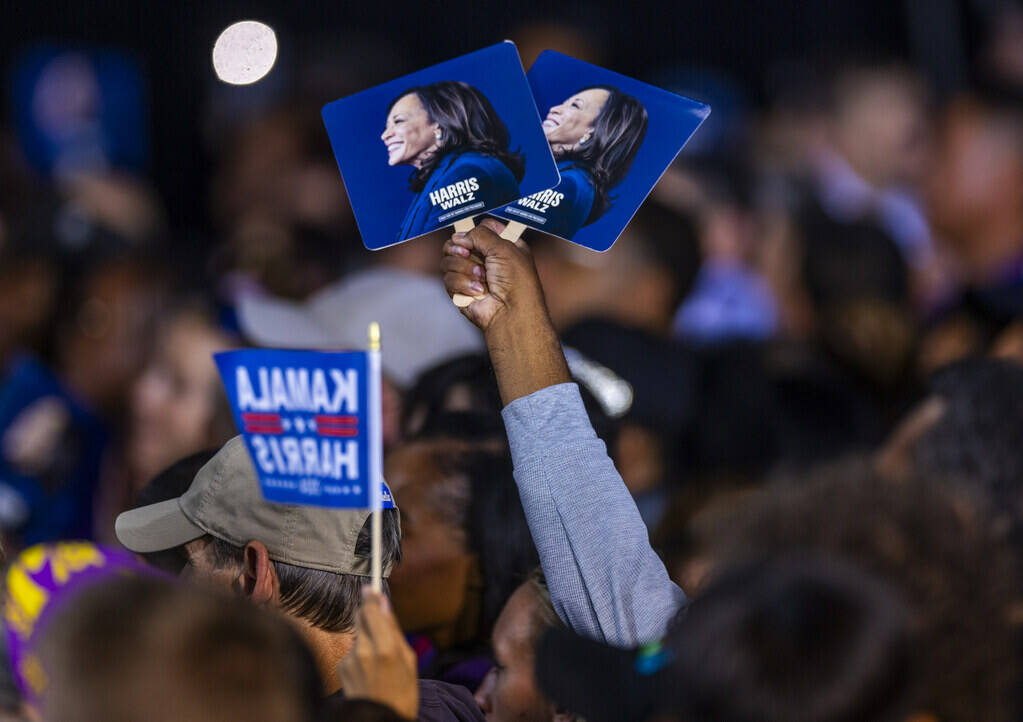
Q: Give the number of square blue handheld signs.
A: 2